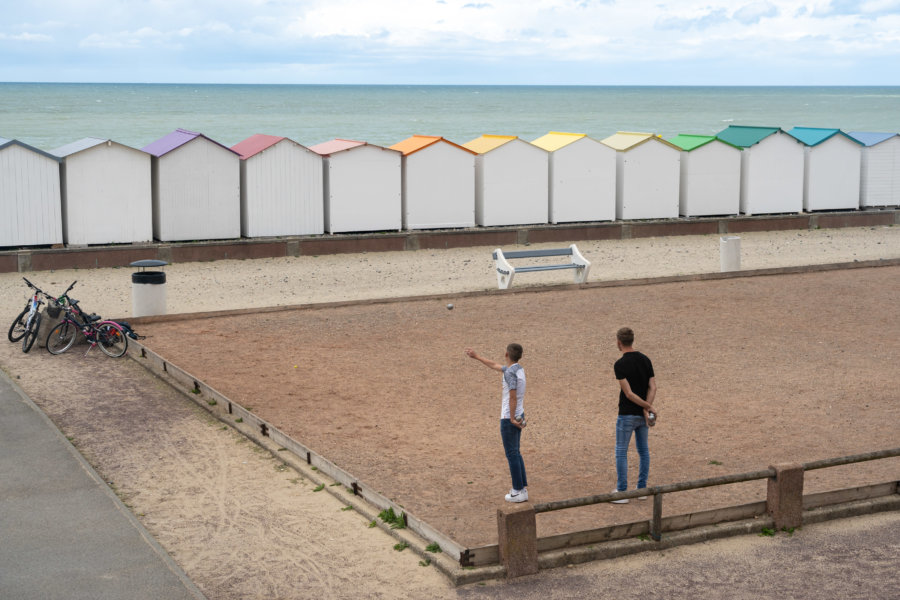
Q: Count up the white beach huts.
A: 13